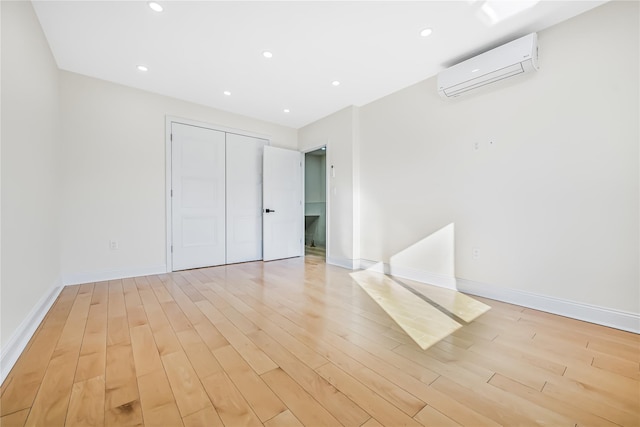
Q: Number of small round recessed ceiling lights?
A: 7